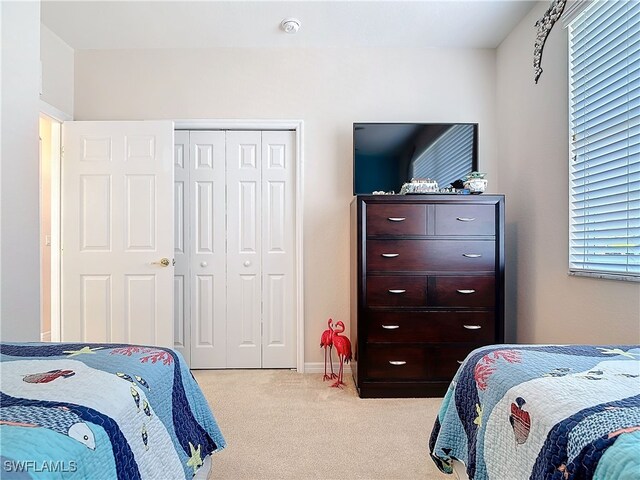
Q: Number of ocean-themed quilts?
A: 2